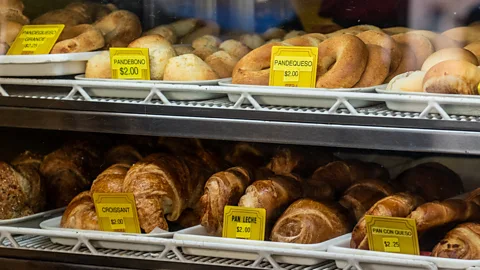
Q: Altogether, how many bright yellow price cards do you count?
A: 6